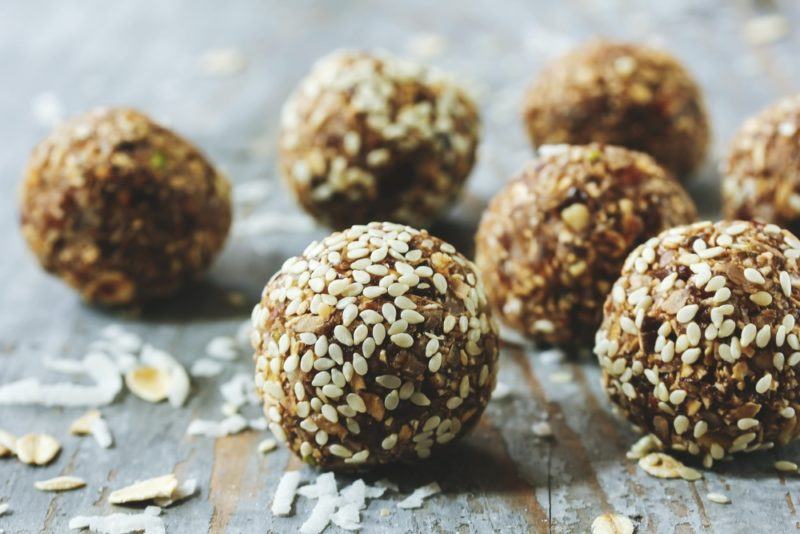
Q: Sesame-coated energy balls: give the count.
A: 3